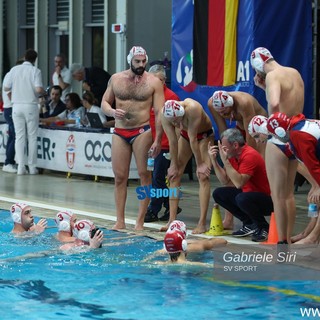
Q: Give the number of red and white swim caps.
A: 11